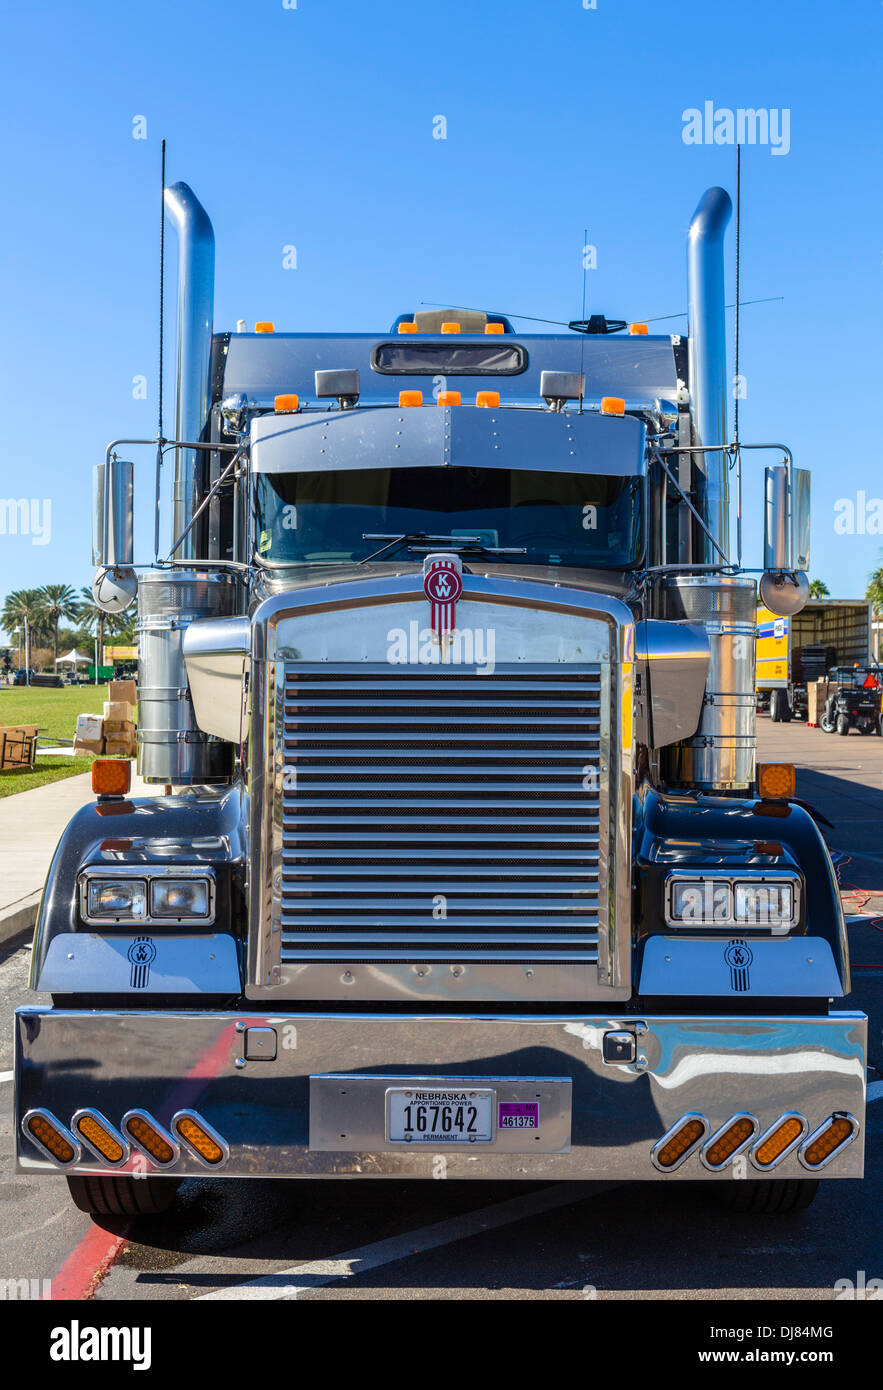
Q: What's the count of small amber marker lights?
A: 10